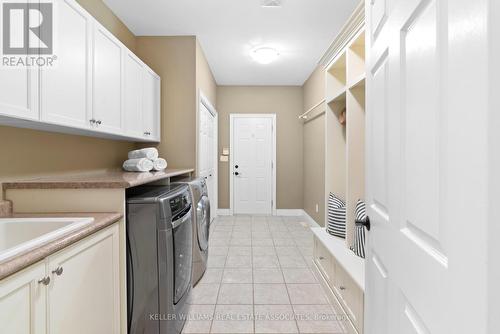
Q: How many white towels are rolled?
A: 3